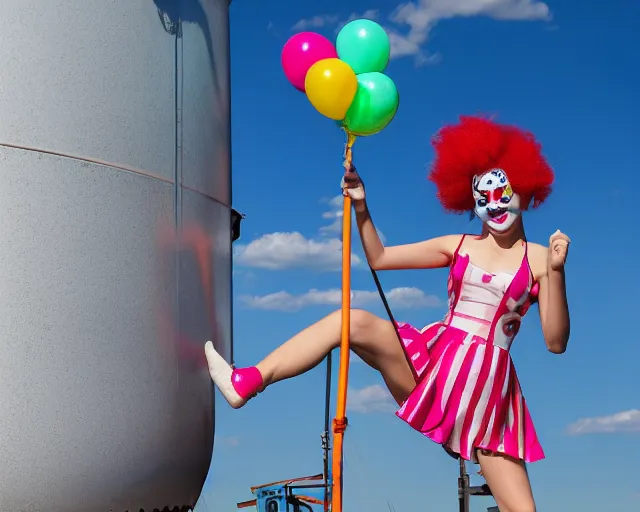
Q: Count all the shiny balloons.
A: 4